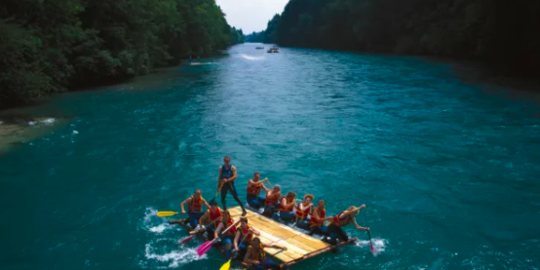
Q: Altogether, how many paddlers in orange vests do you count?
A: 11